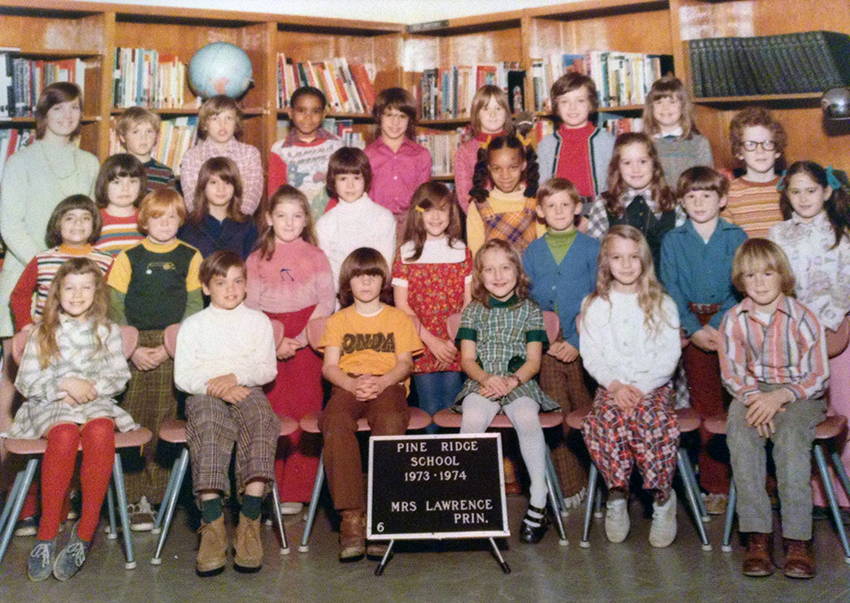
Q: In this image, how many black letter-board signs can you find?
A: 1